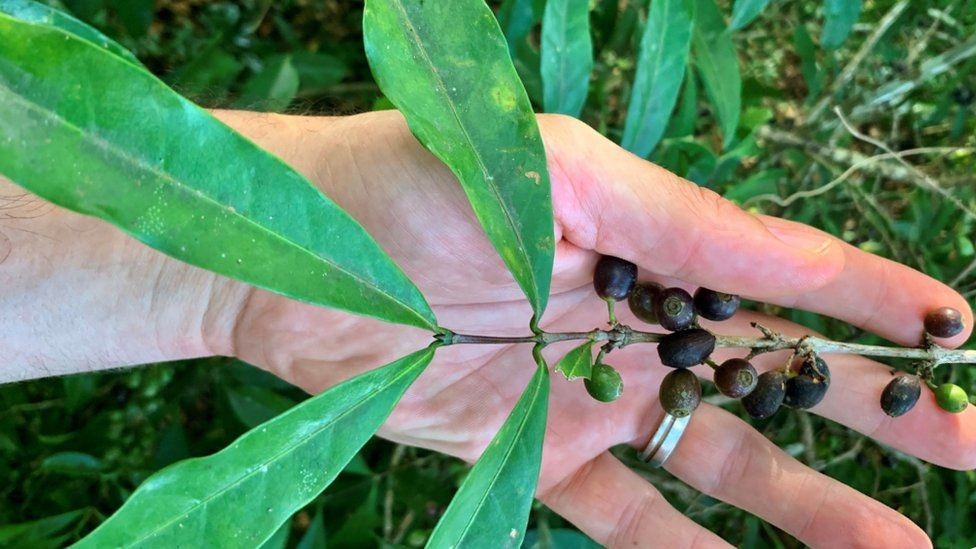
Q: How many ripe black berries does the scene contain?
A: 12